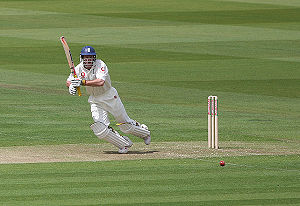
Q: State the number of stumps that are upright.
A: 3